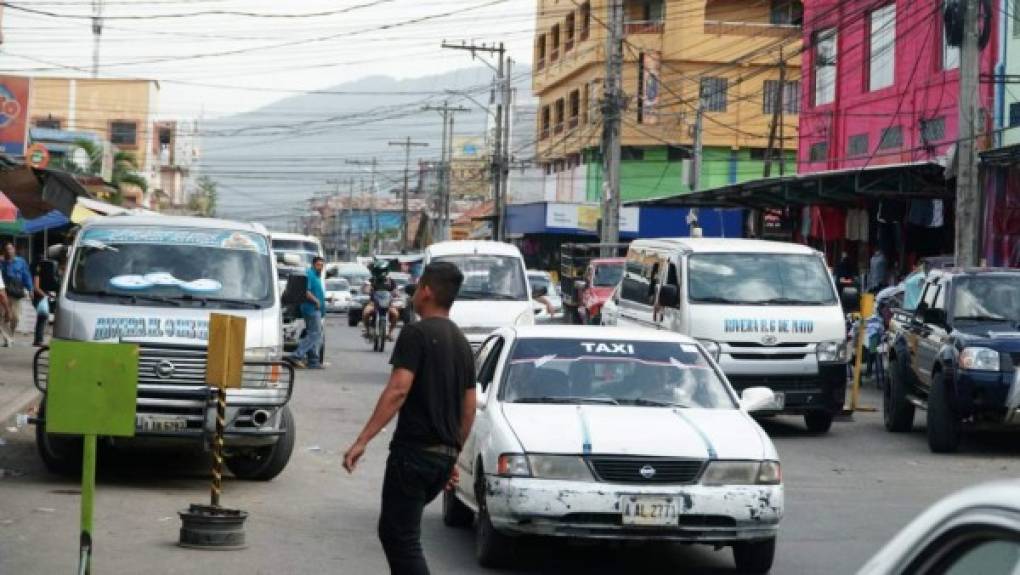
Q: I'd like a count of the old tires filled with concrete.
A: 1